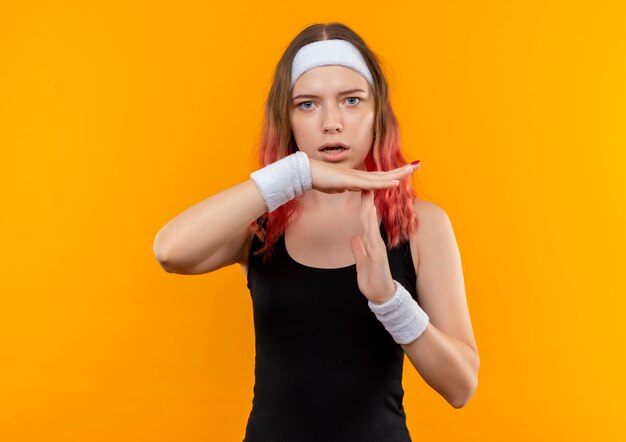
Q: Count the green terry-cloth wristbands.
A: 0